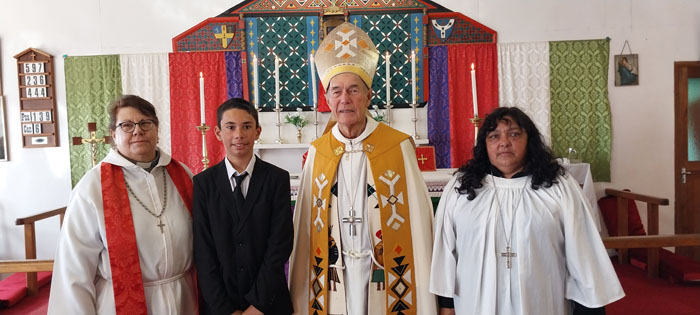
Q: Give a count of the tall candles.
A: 7